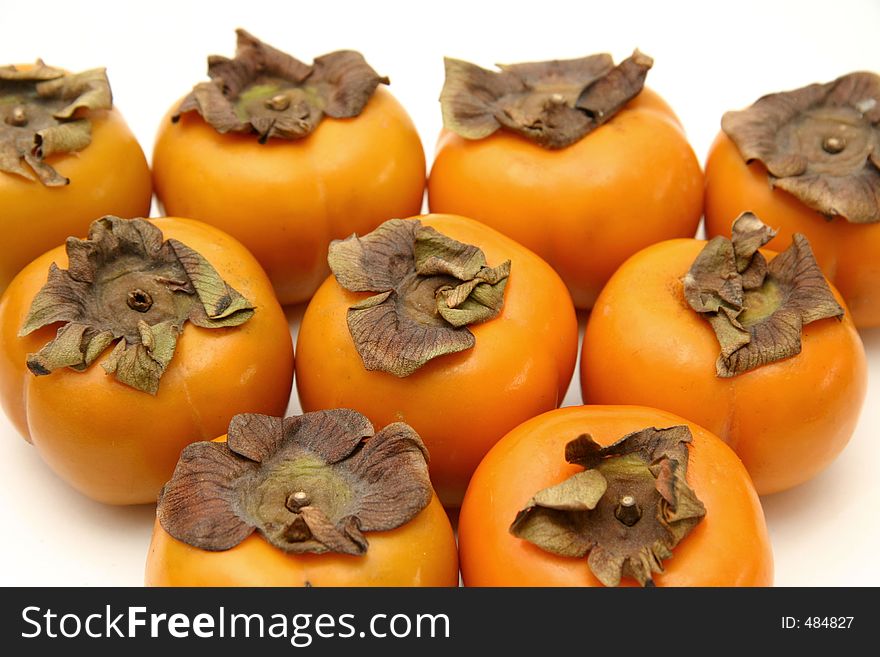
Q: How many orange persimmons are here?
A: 9